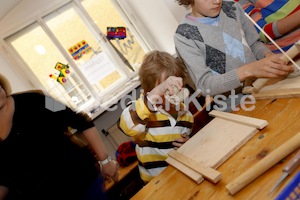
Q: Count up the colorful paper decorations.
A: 3